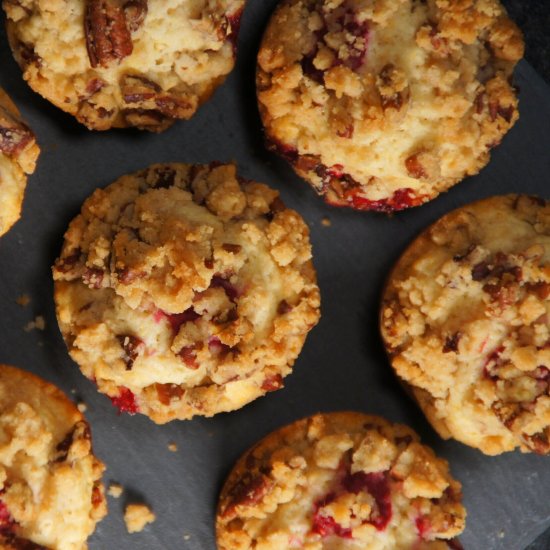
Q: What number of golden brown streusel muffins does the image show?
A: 7